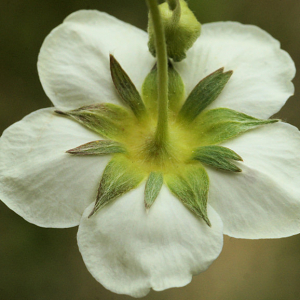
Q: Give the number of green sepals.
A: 10